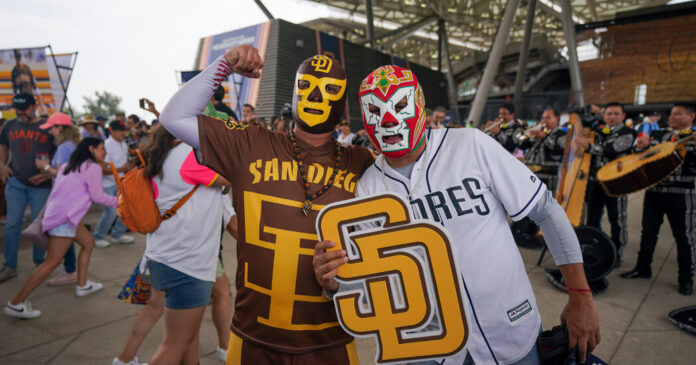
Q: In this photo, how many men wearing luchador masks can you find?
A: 2